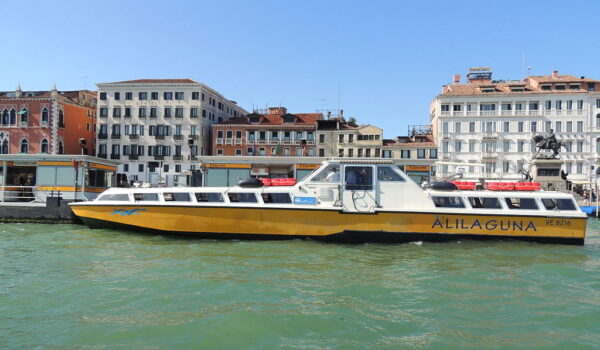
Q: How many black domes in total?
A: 2